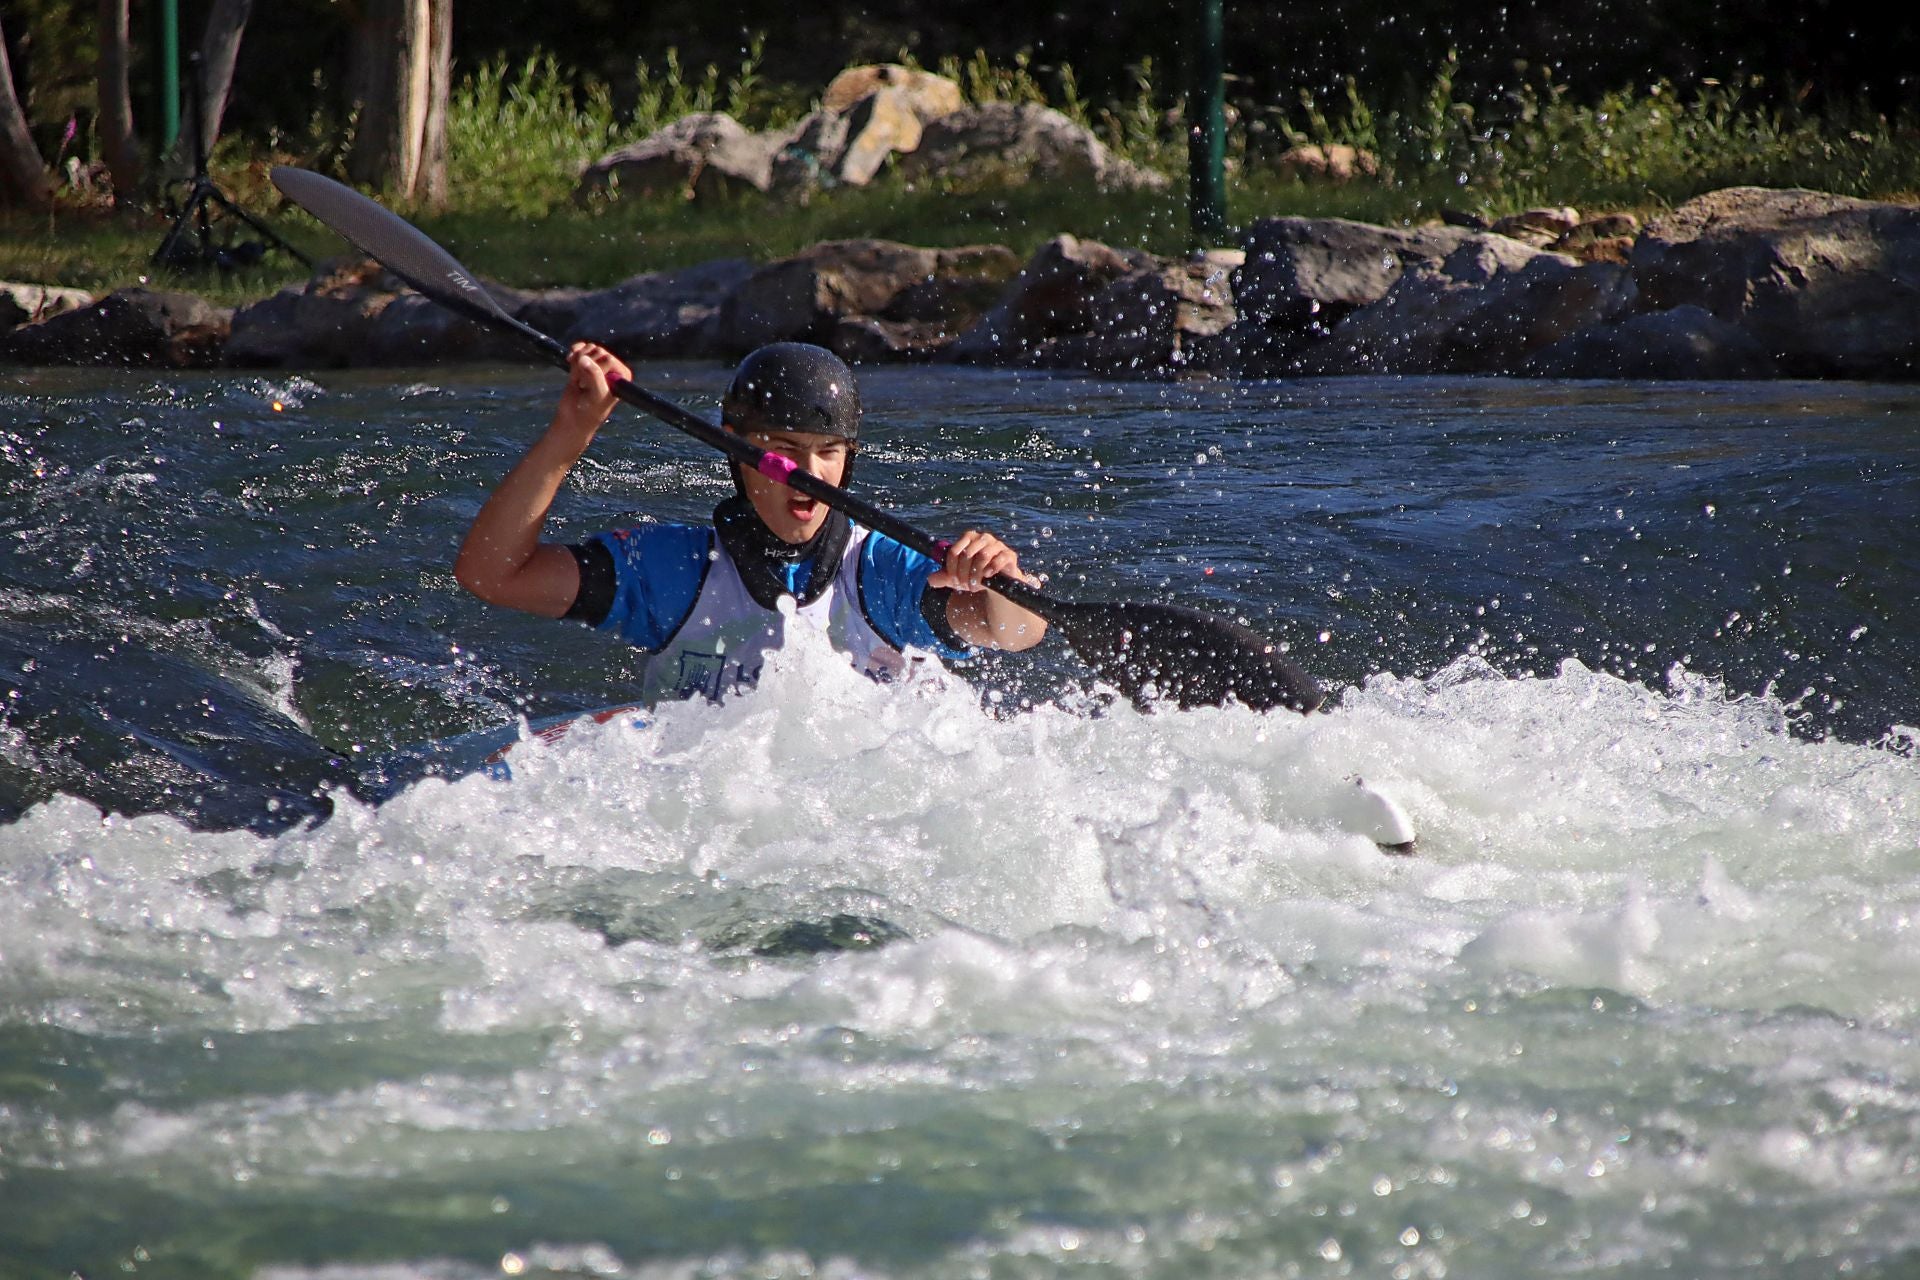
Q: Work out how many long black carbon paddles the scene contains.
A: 1